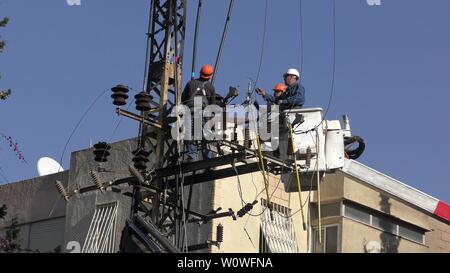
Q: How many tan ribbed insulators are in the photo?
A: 2